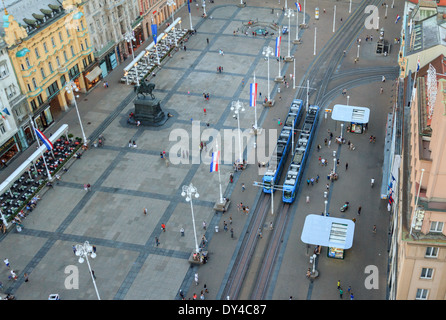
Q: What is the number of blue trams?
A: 2